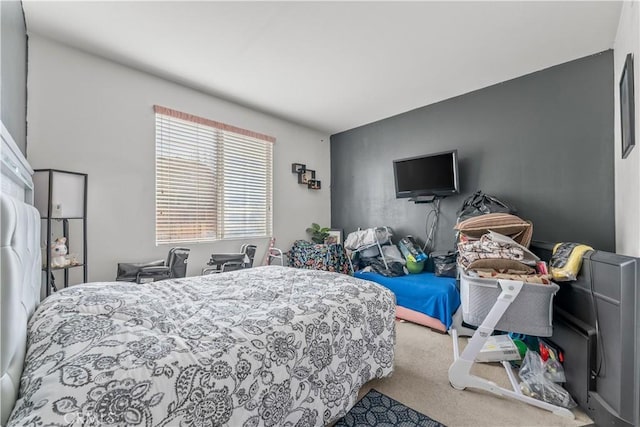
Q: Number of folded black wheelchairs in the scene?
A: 2